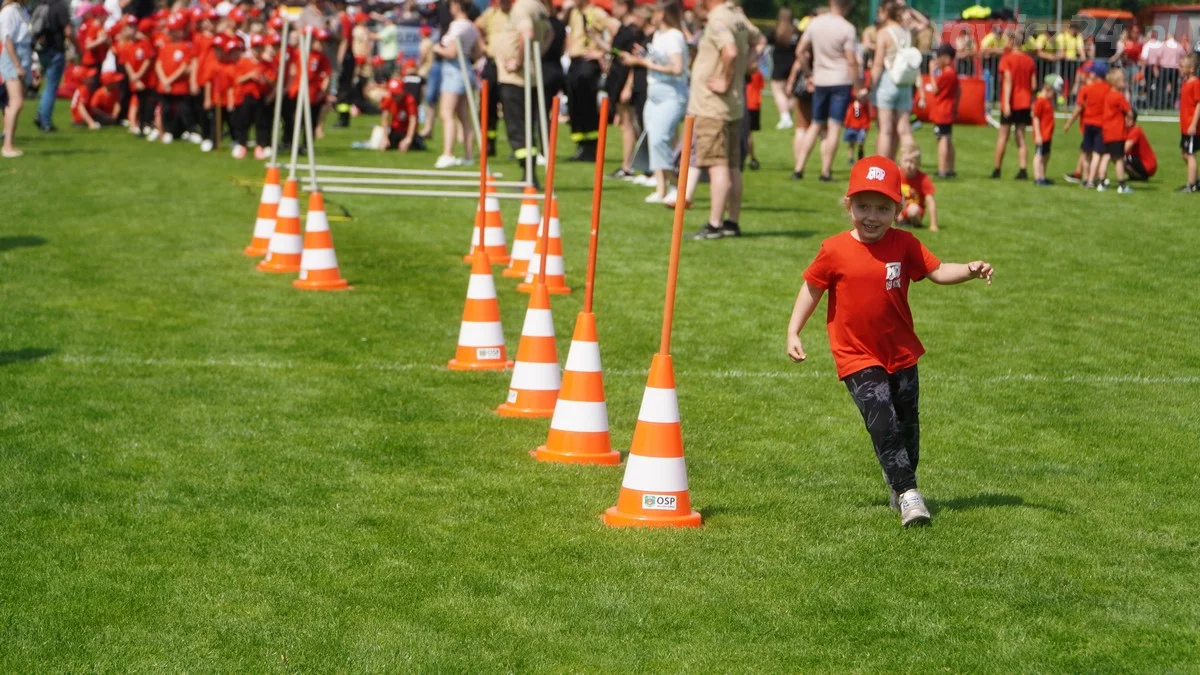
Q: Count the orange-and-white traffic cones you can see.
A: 10